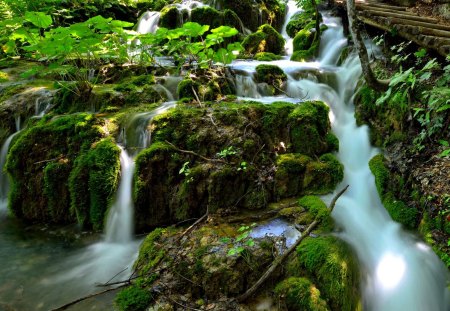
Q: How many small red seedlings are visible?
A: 0